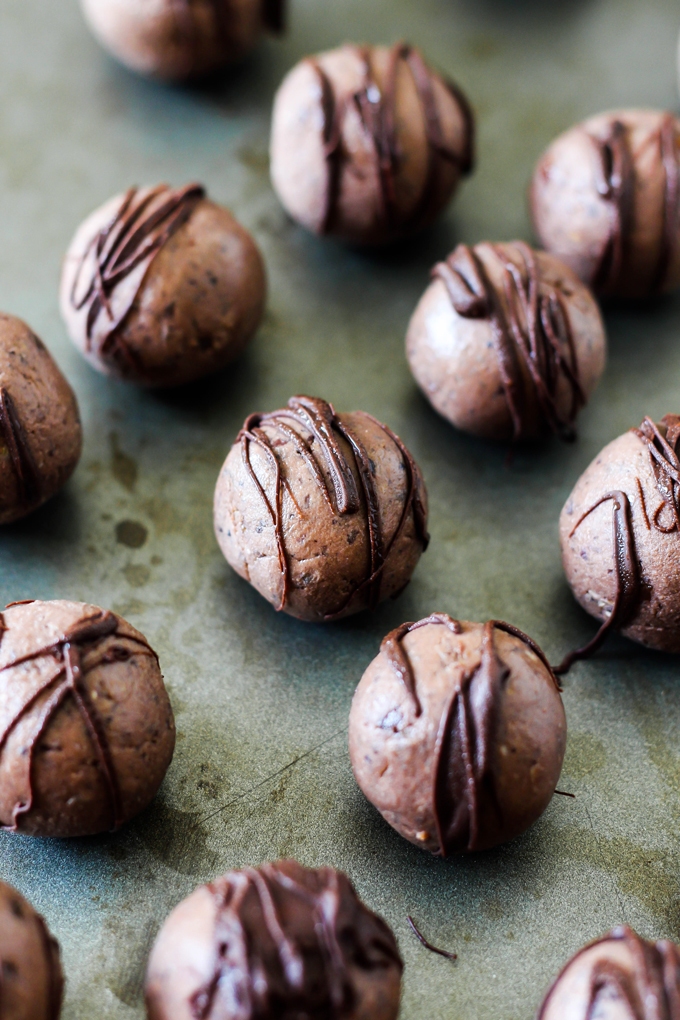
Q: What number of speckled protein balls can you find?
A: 13